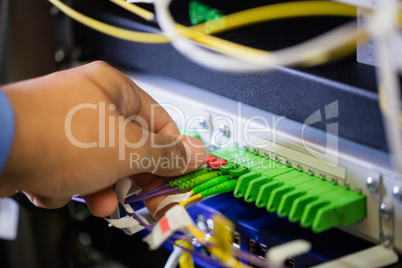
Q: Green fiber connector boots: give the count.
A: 4